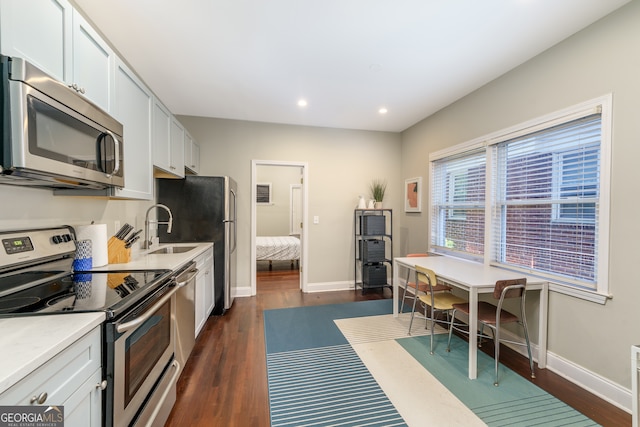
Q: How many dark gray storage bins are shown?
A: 3